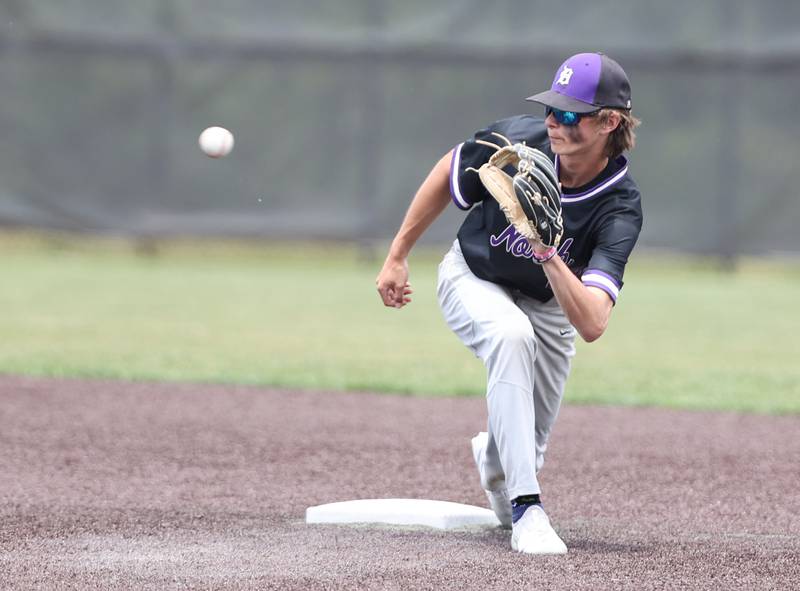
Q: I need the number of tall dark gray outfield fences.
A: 1